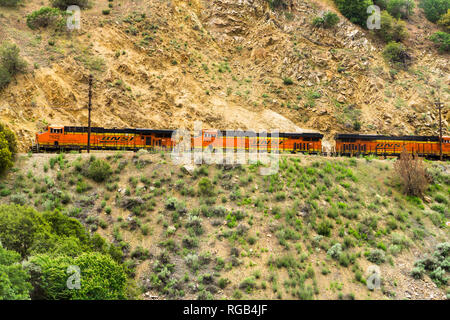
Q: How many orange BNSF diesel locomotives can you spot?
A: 3